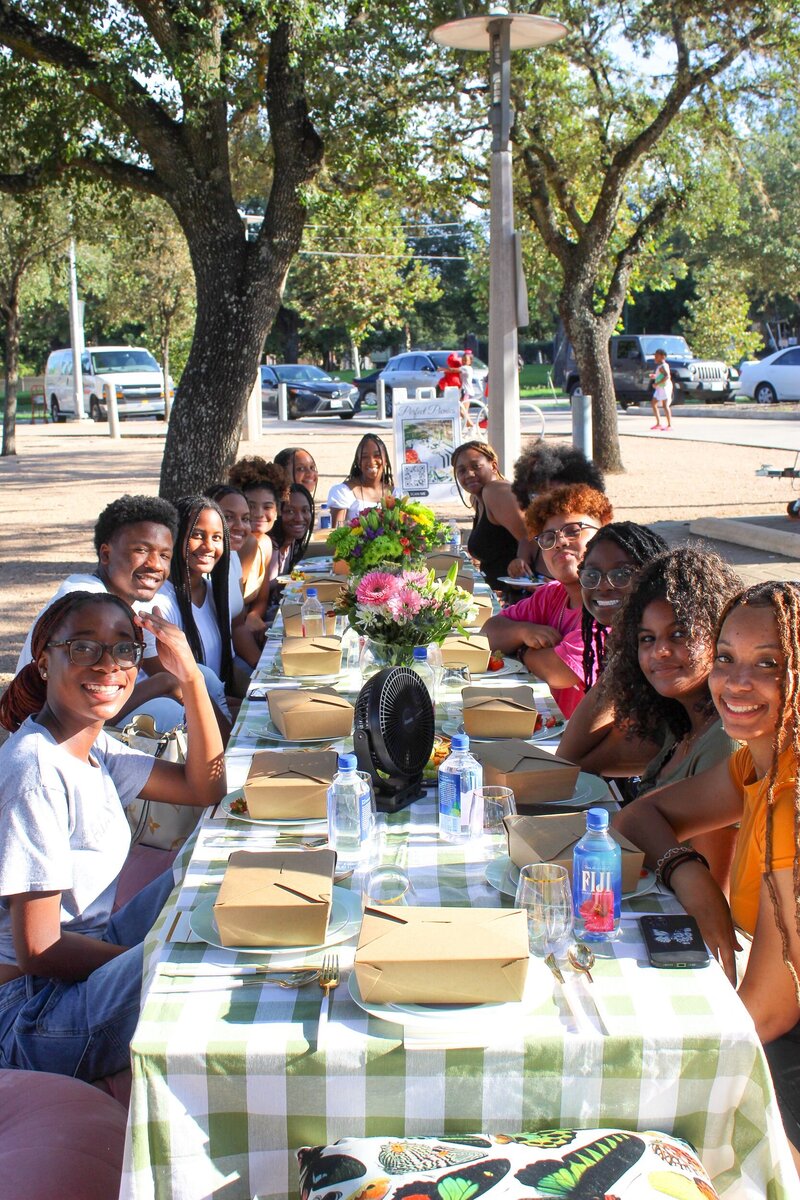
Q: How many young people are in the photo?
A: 14